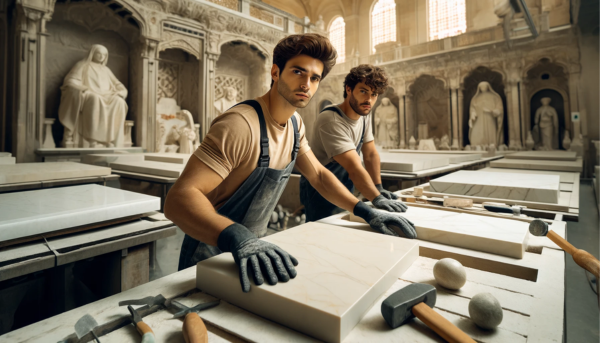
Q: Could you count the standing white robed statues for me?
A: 3